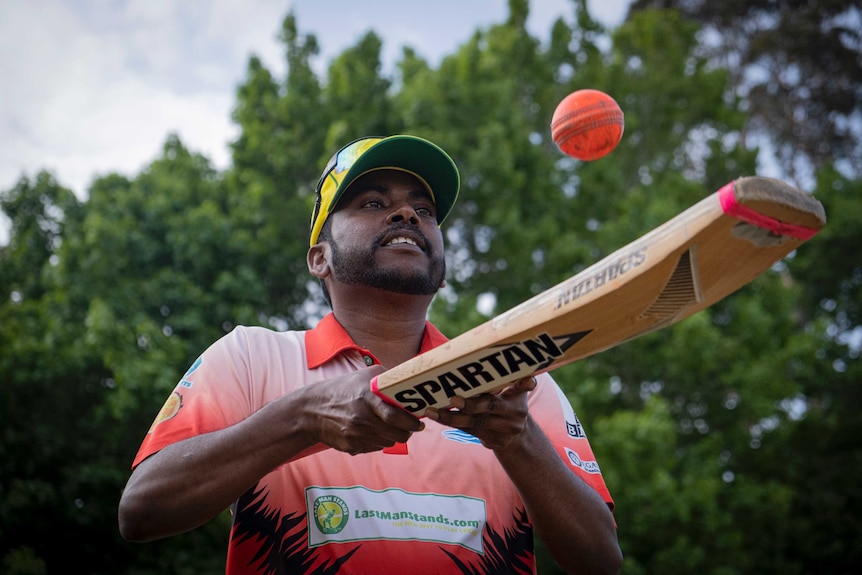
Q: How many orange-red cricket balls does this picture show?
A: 1